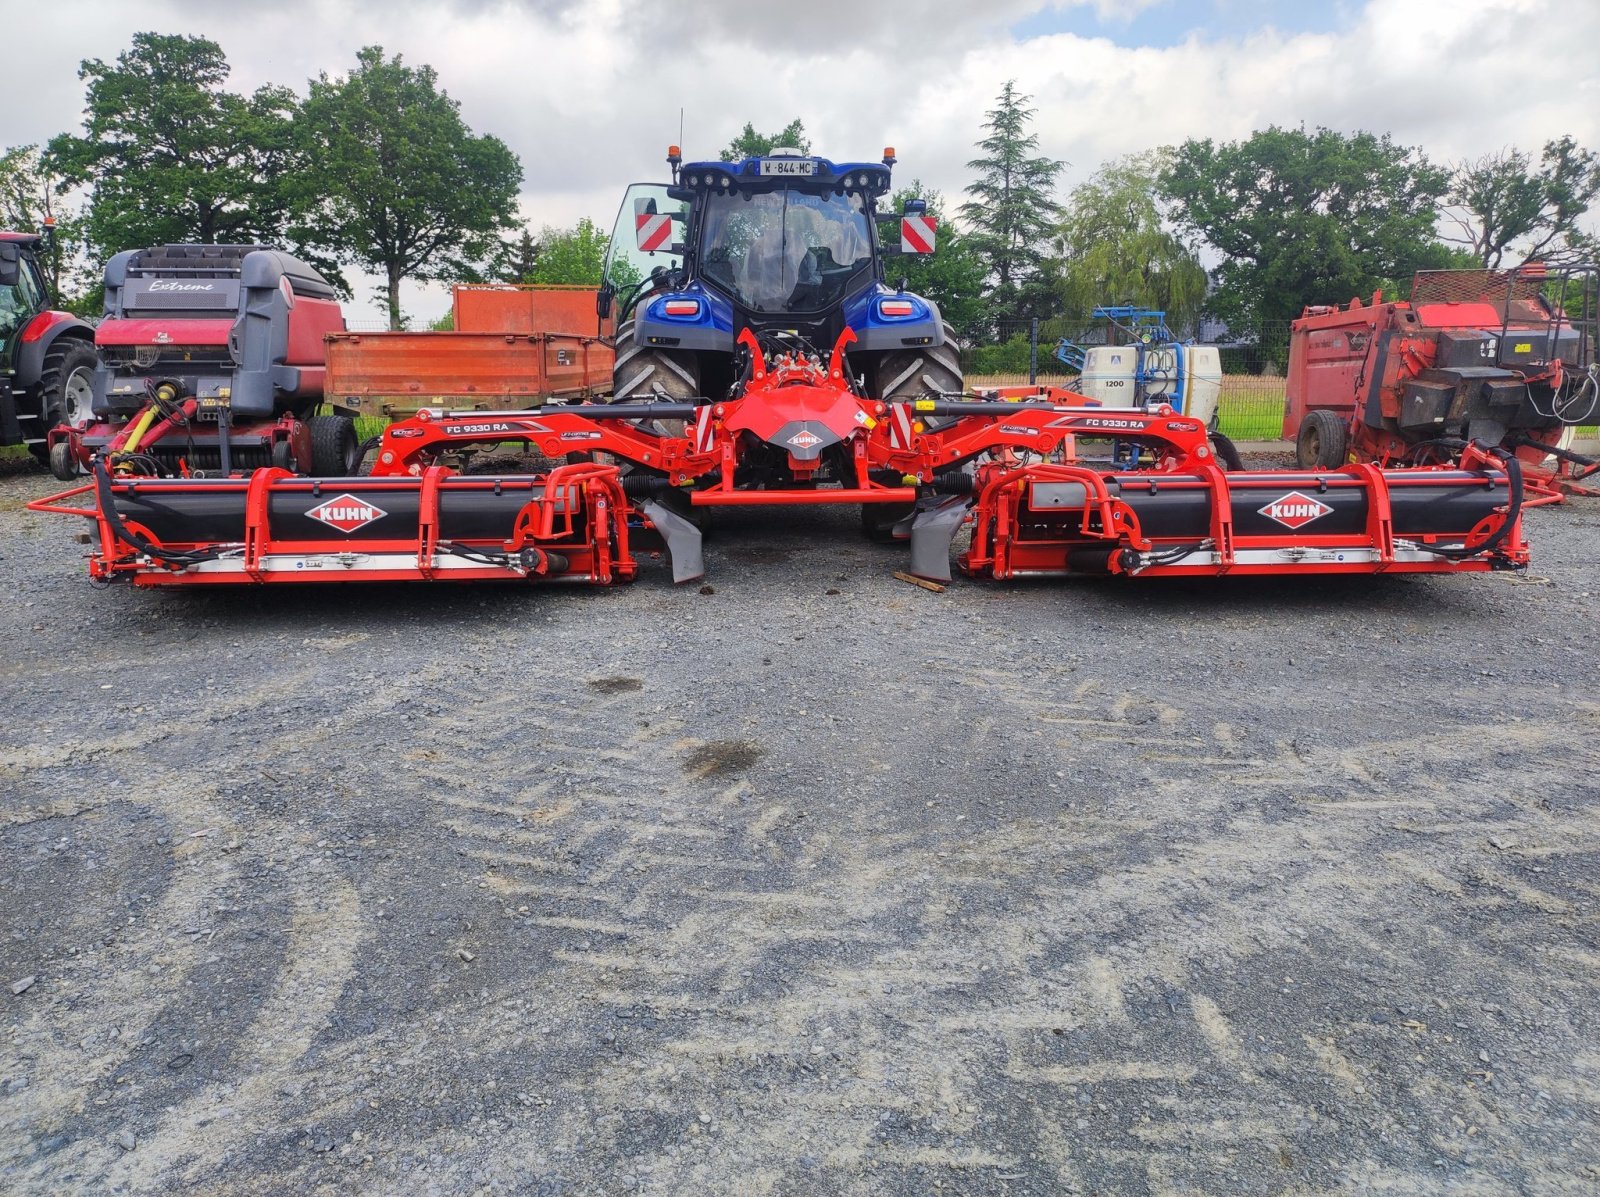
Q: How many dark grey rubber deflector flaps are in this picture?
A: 2